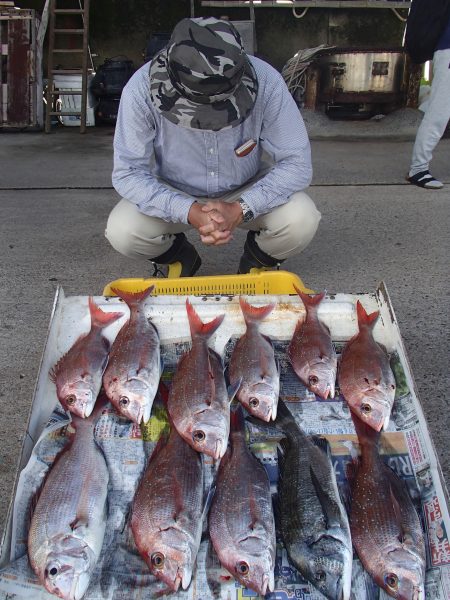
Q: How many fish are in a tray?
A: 11